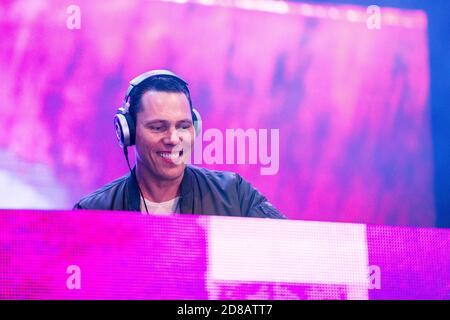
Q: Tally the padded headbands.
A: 1